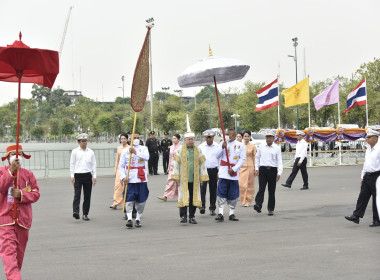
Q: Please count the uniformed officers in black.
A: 2